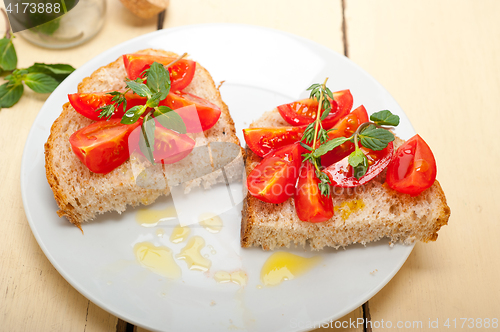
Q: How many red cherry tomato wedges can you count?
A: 12